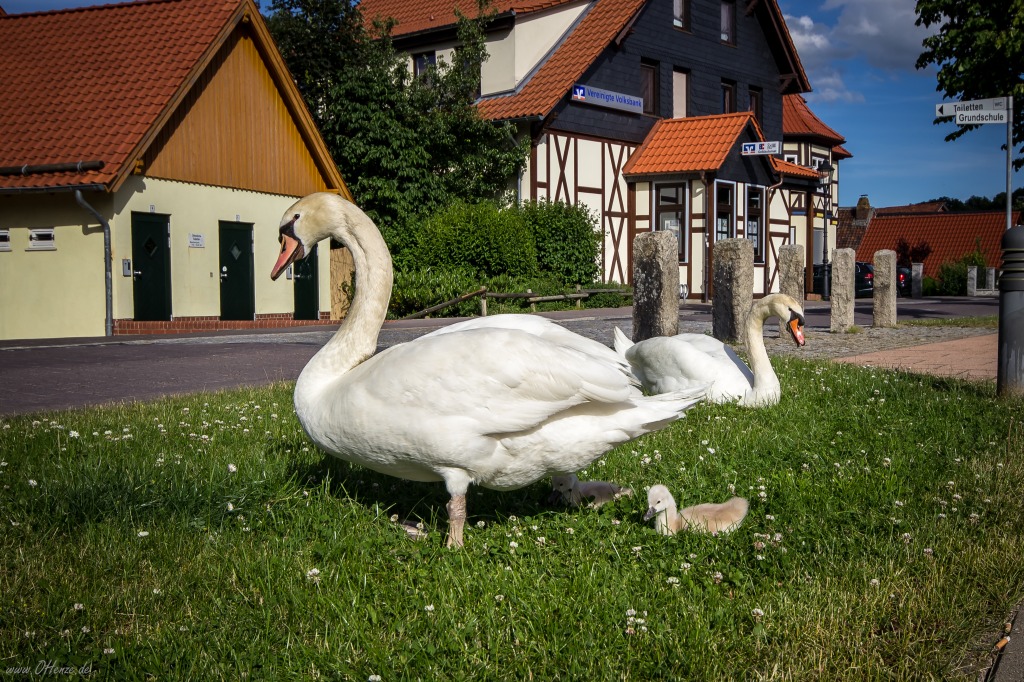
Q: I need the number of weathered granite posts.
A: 5